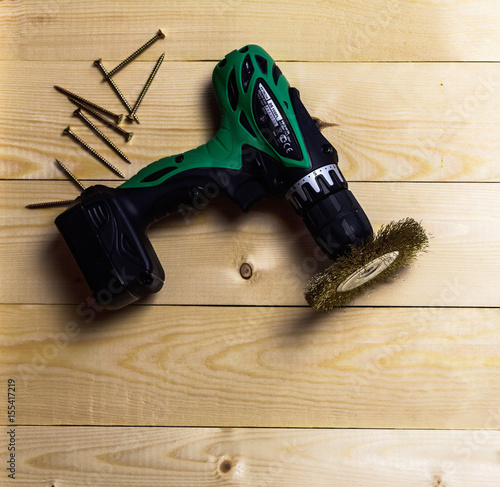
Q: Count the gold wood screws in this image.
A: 9